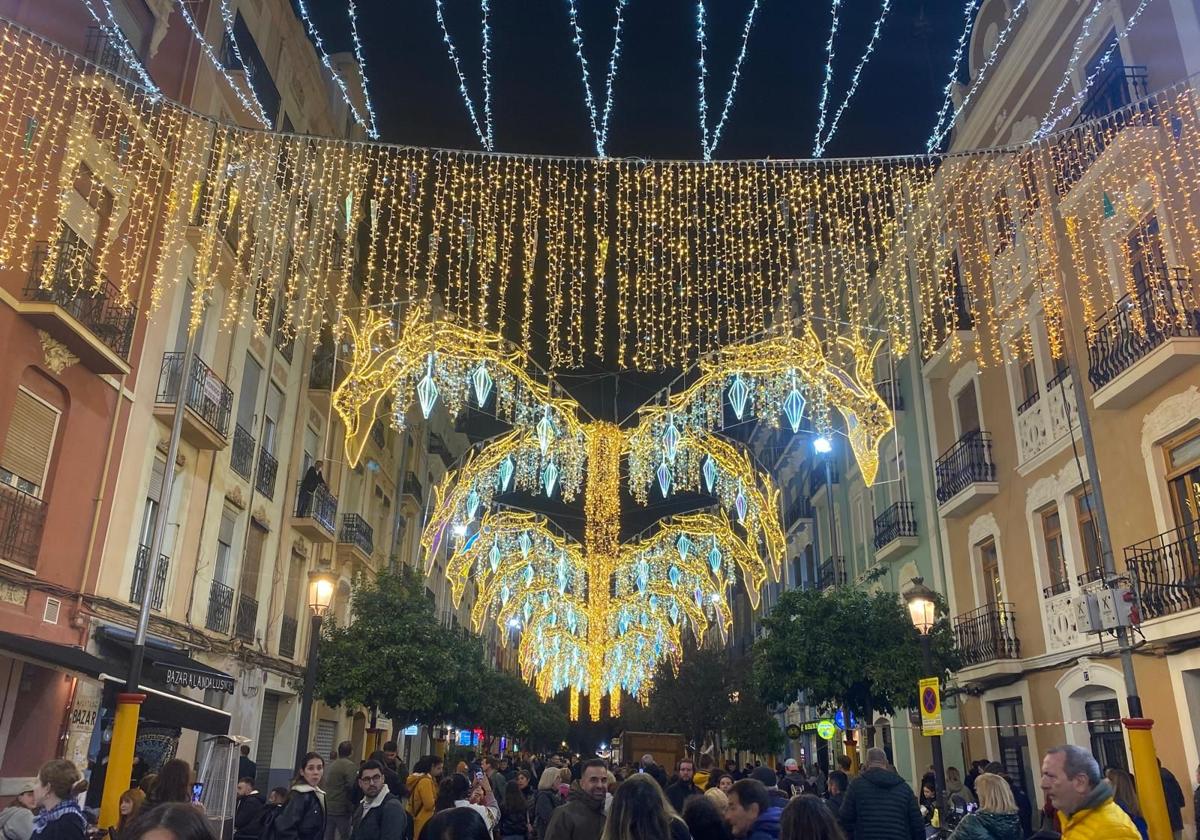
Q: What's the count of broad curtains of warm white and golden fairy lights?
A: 1